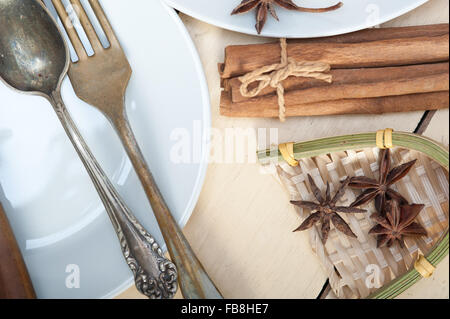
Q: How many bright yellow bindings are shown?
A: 3